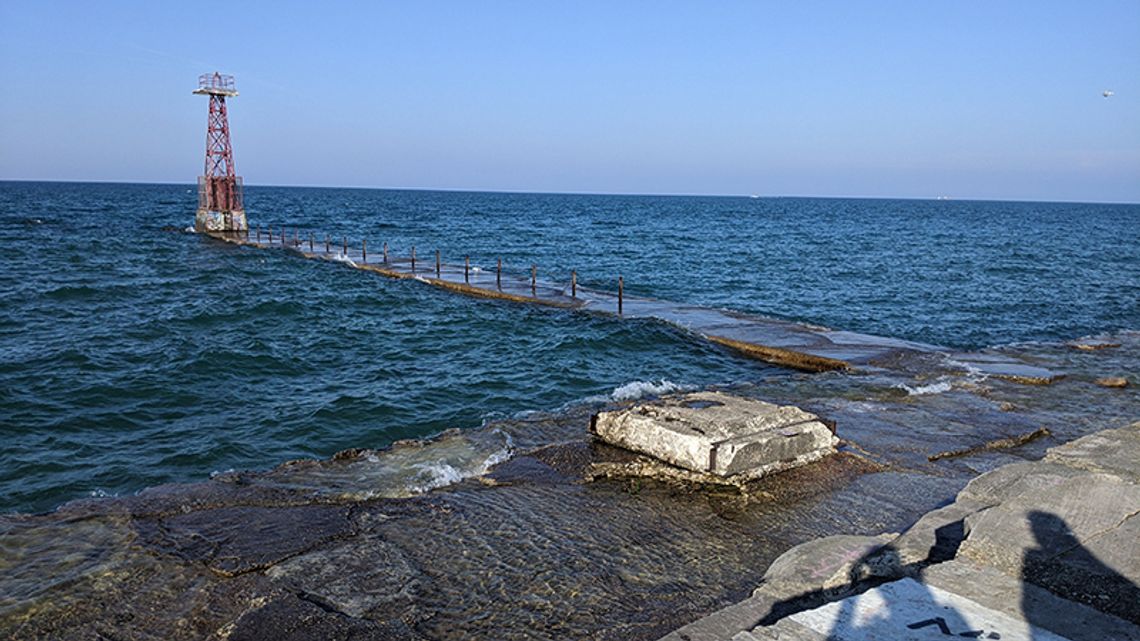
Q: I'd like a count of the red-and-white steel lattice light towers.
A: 1